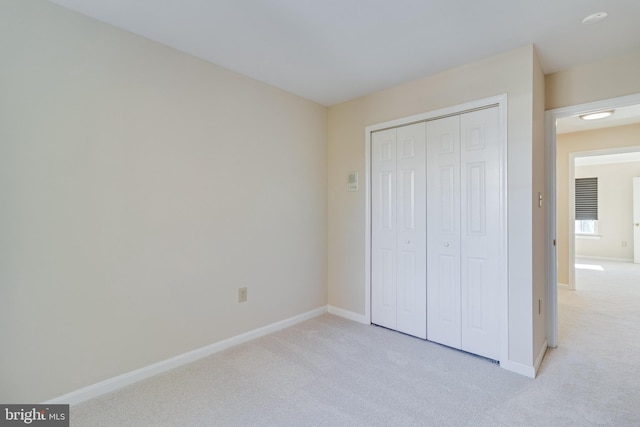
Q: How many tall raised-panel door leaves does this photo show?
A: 4